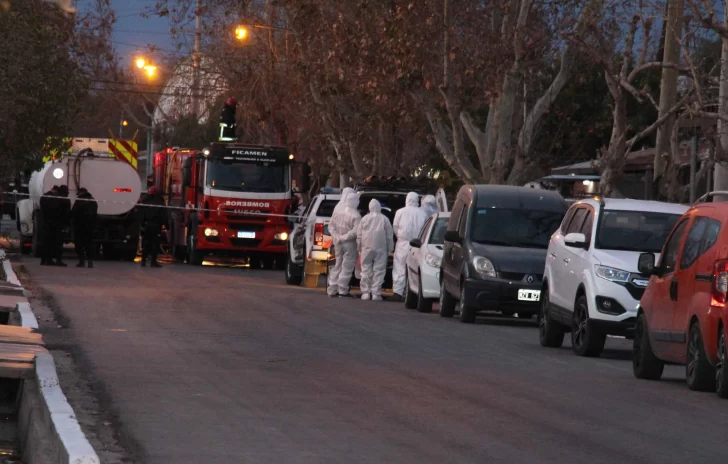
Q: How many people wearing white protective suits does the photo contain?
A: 5